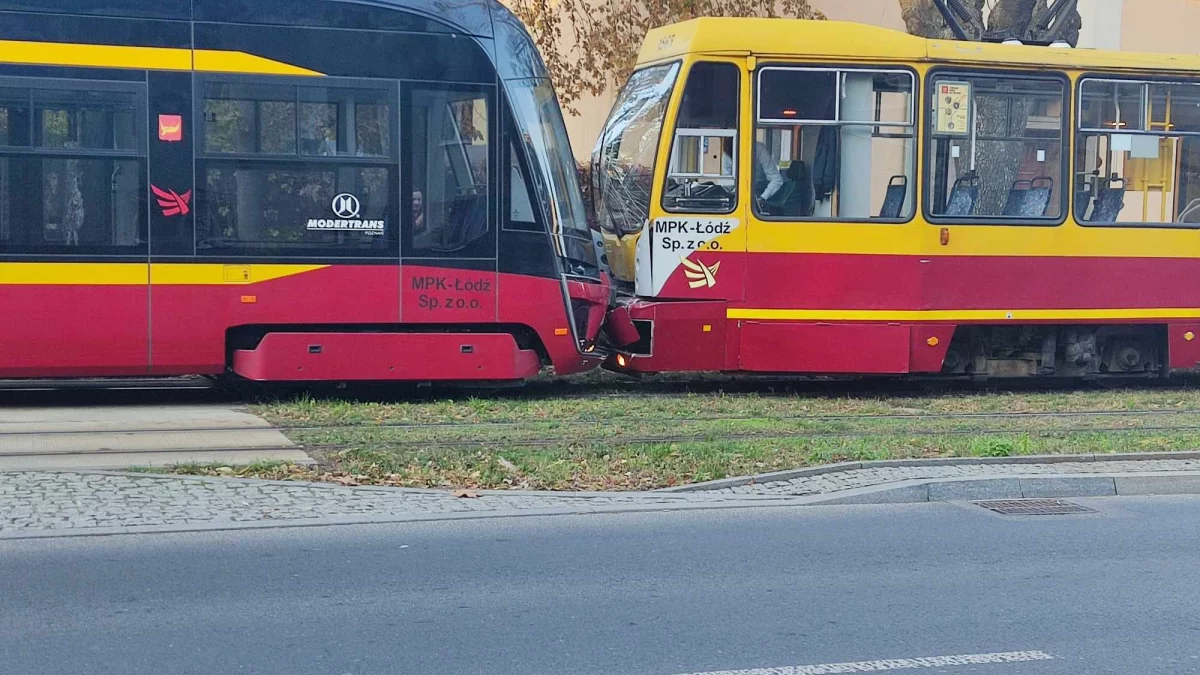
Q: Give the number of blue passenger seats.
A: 6